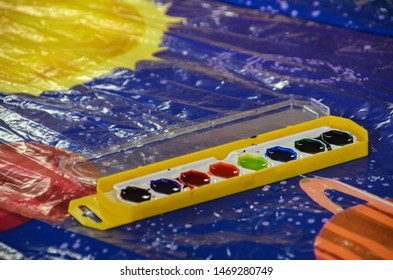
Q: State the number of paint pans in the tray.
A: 8